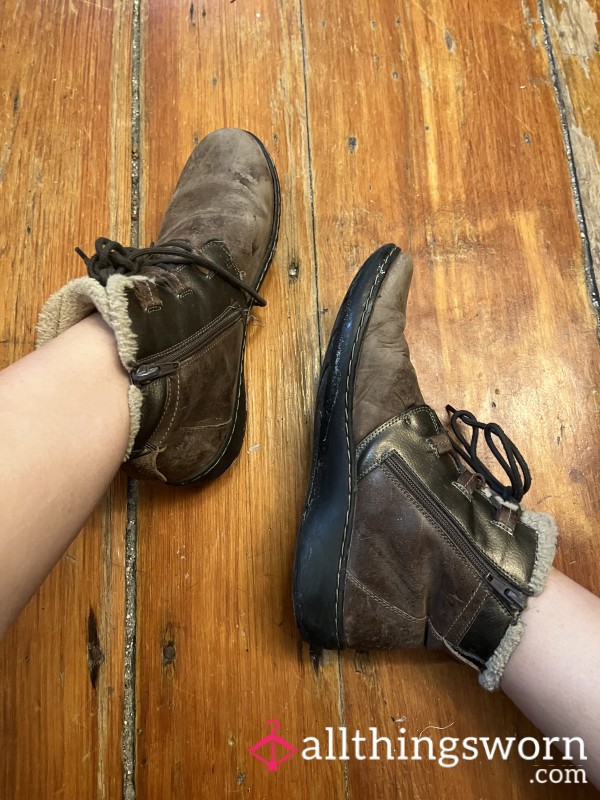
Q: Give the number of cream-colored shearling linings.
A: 2